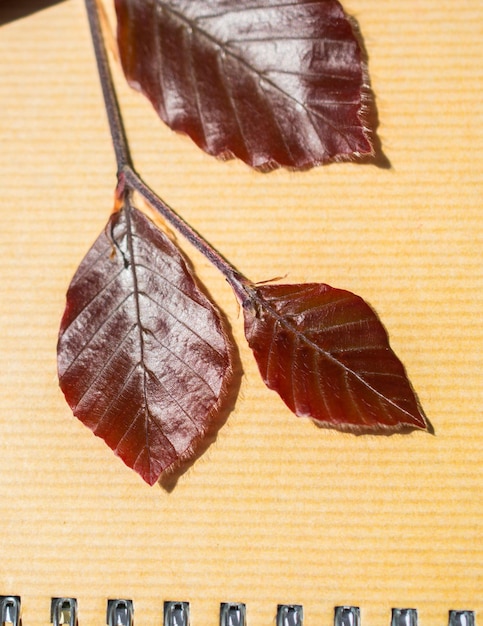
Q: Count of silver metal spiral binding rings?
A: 9